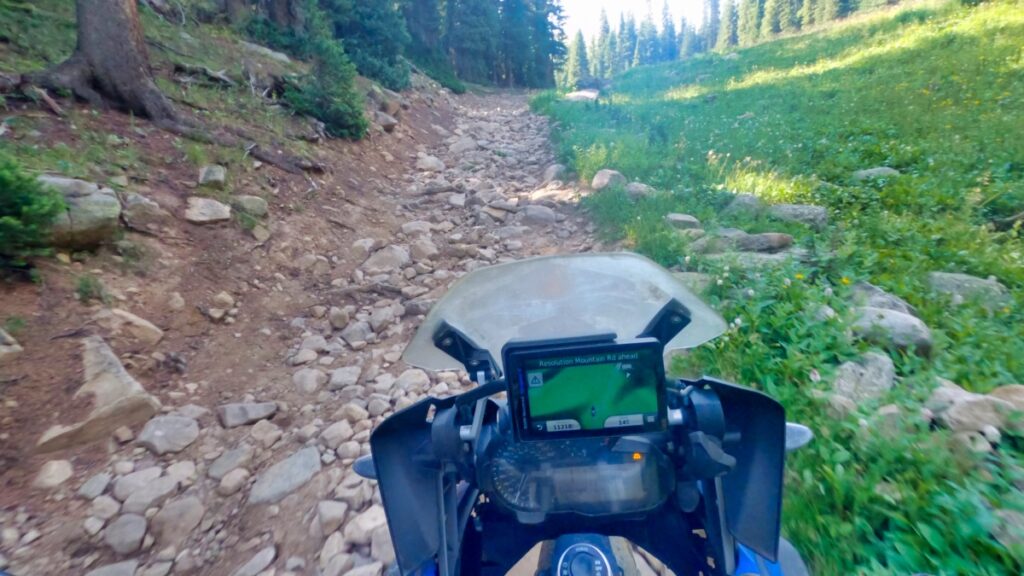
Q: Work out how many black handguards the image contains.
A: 2